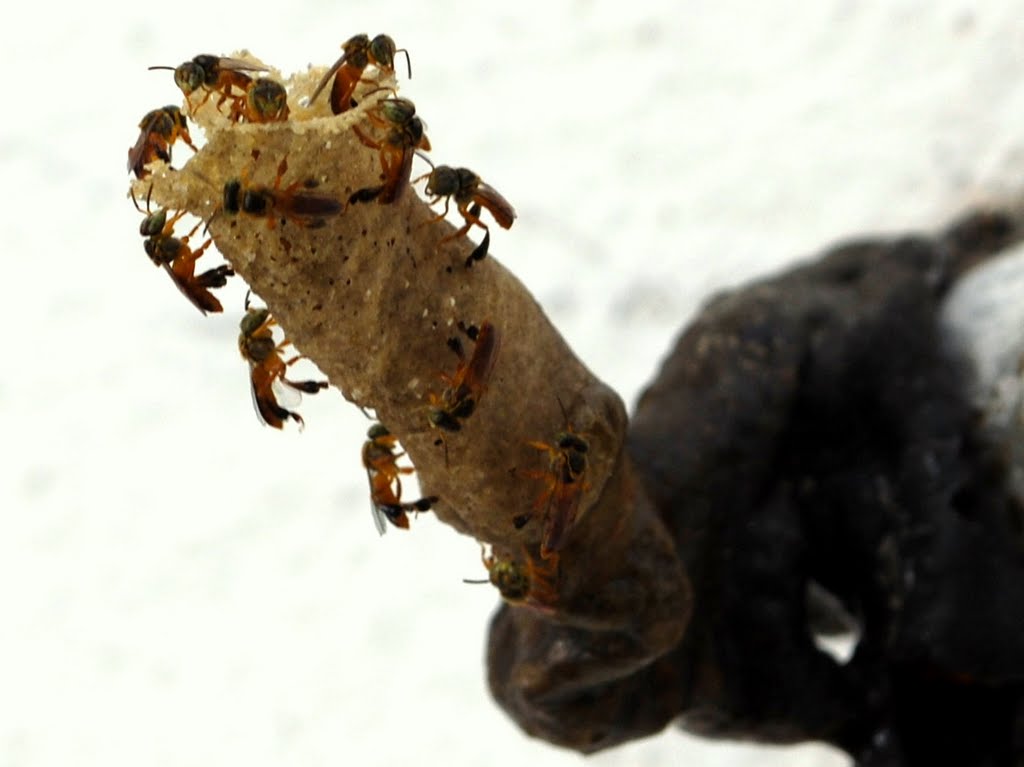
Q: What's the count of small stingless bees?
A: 13